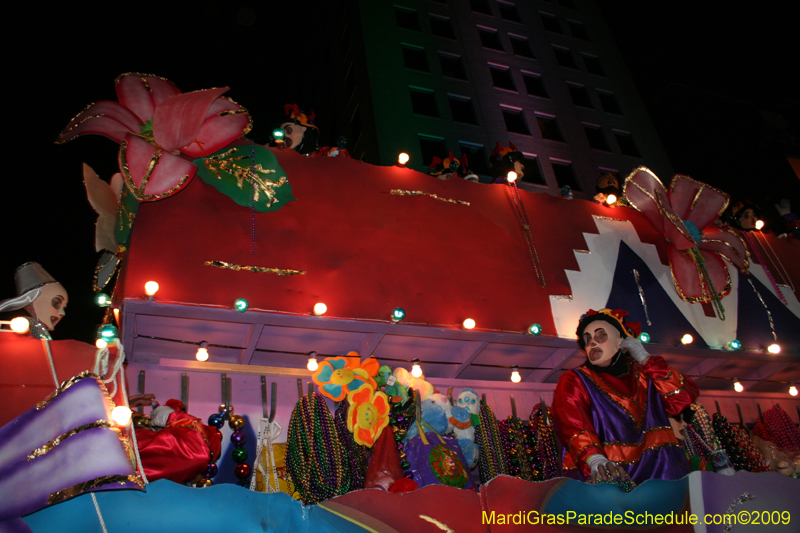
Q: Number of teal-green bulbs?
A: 8